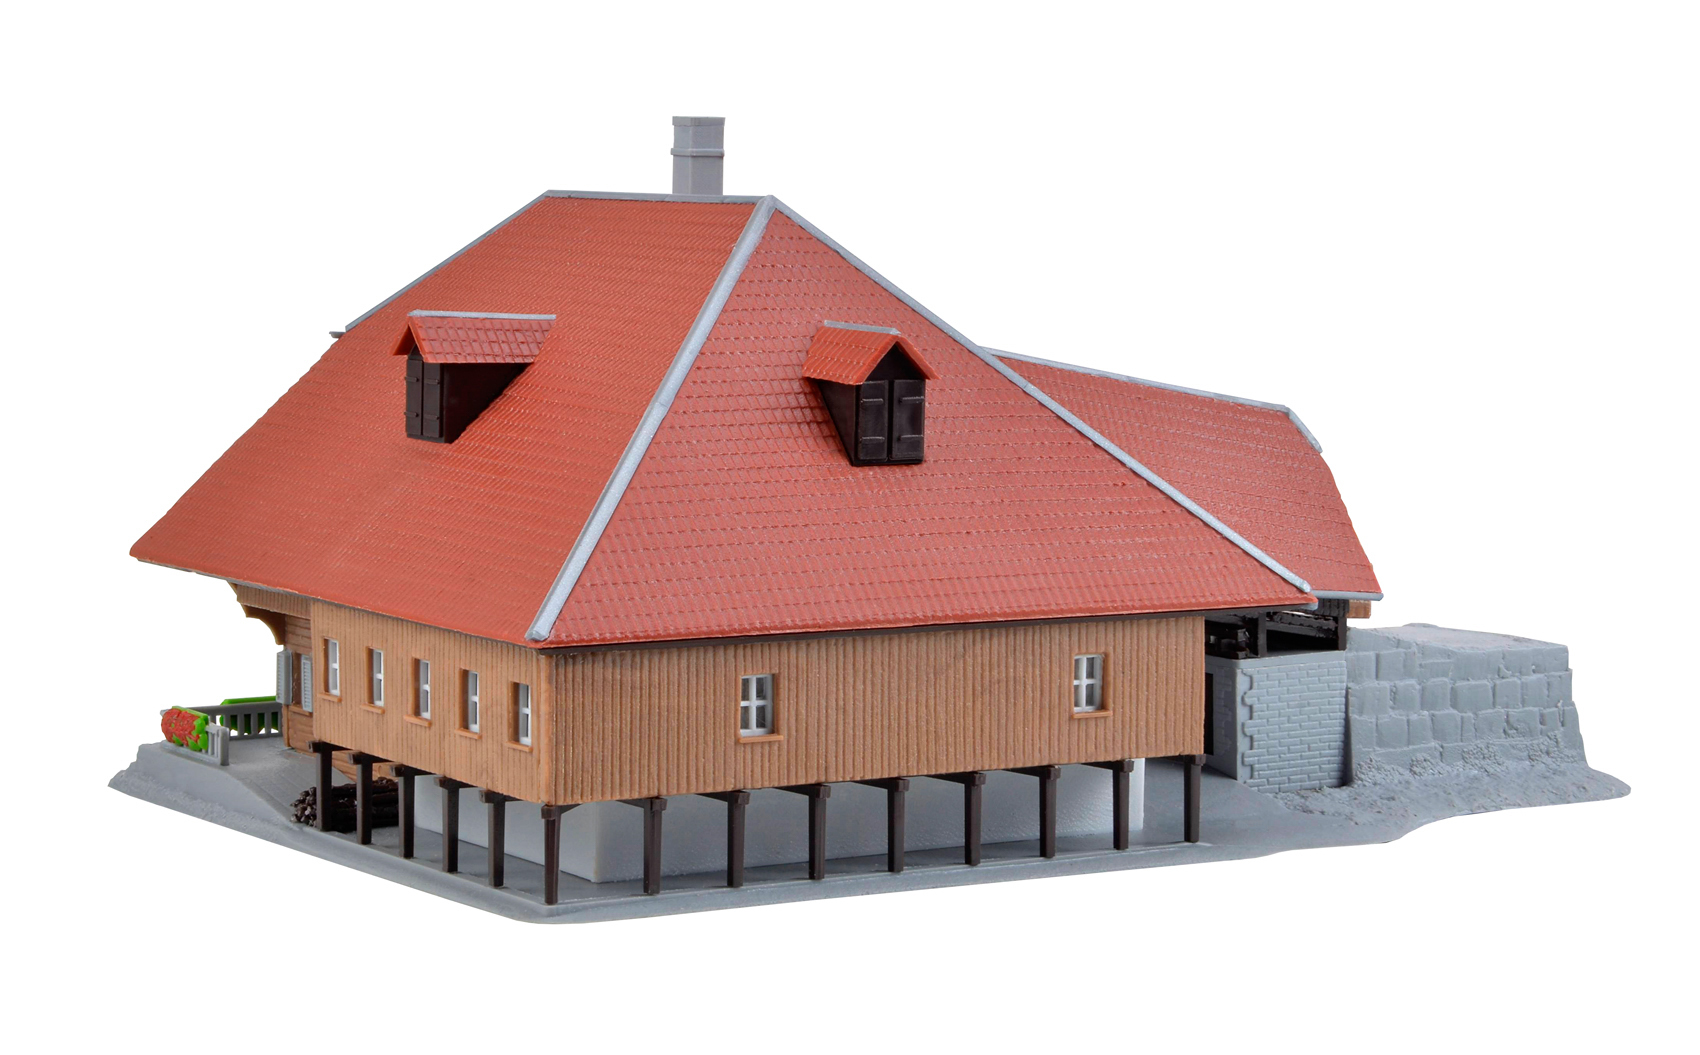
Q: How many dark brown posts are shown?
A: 14